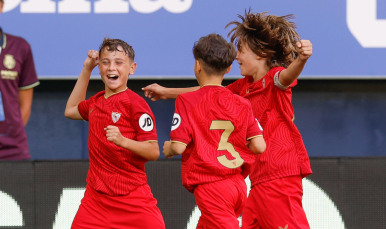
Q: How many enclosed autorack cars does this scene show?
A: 0